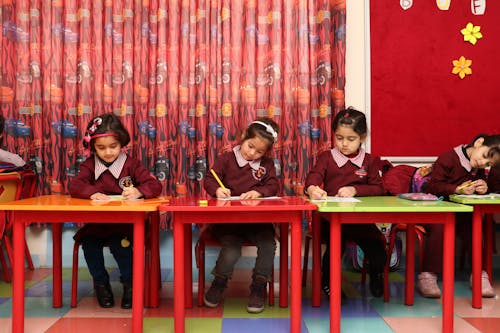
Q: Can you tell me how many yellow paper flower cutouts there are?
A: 2